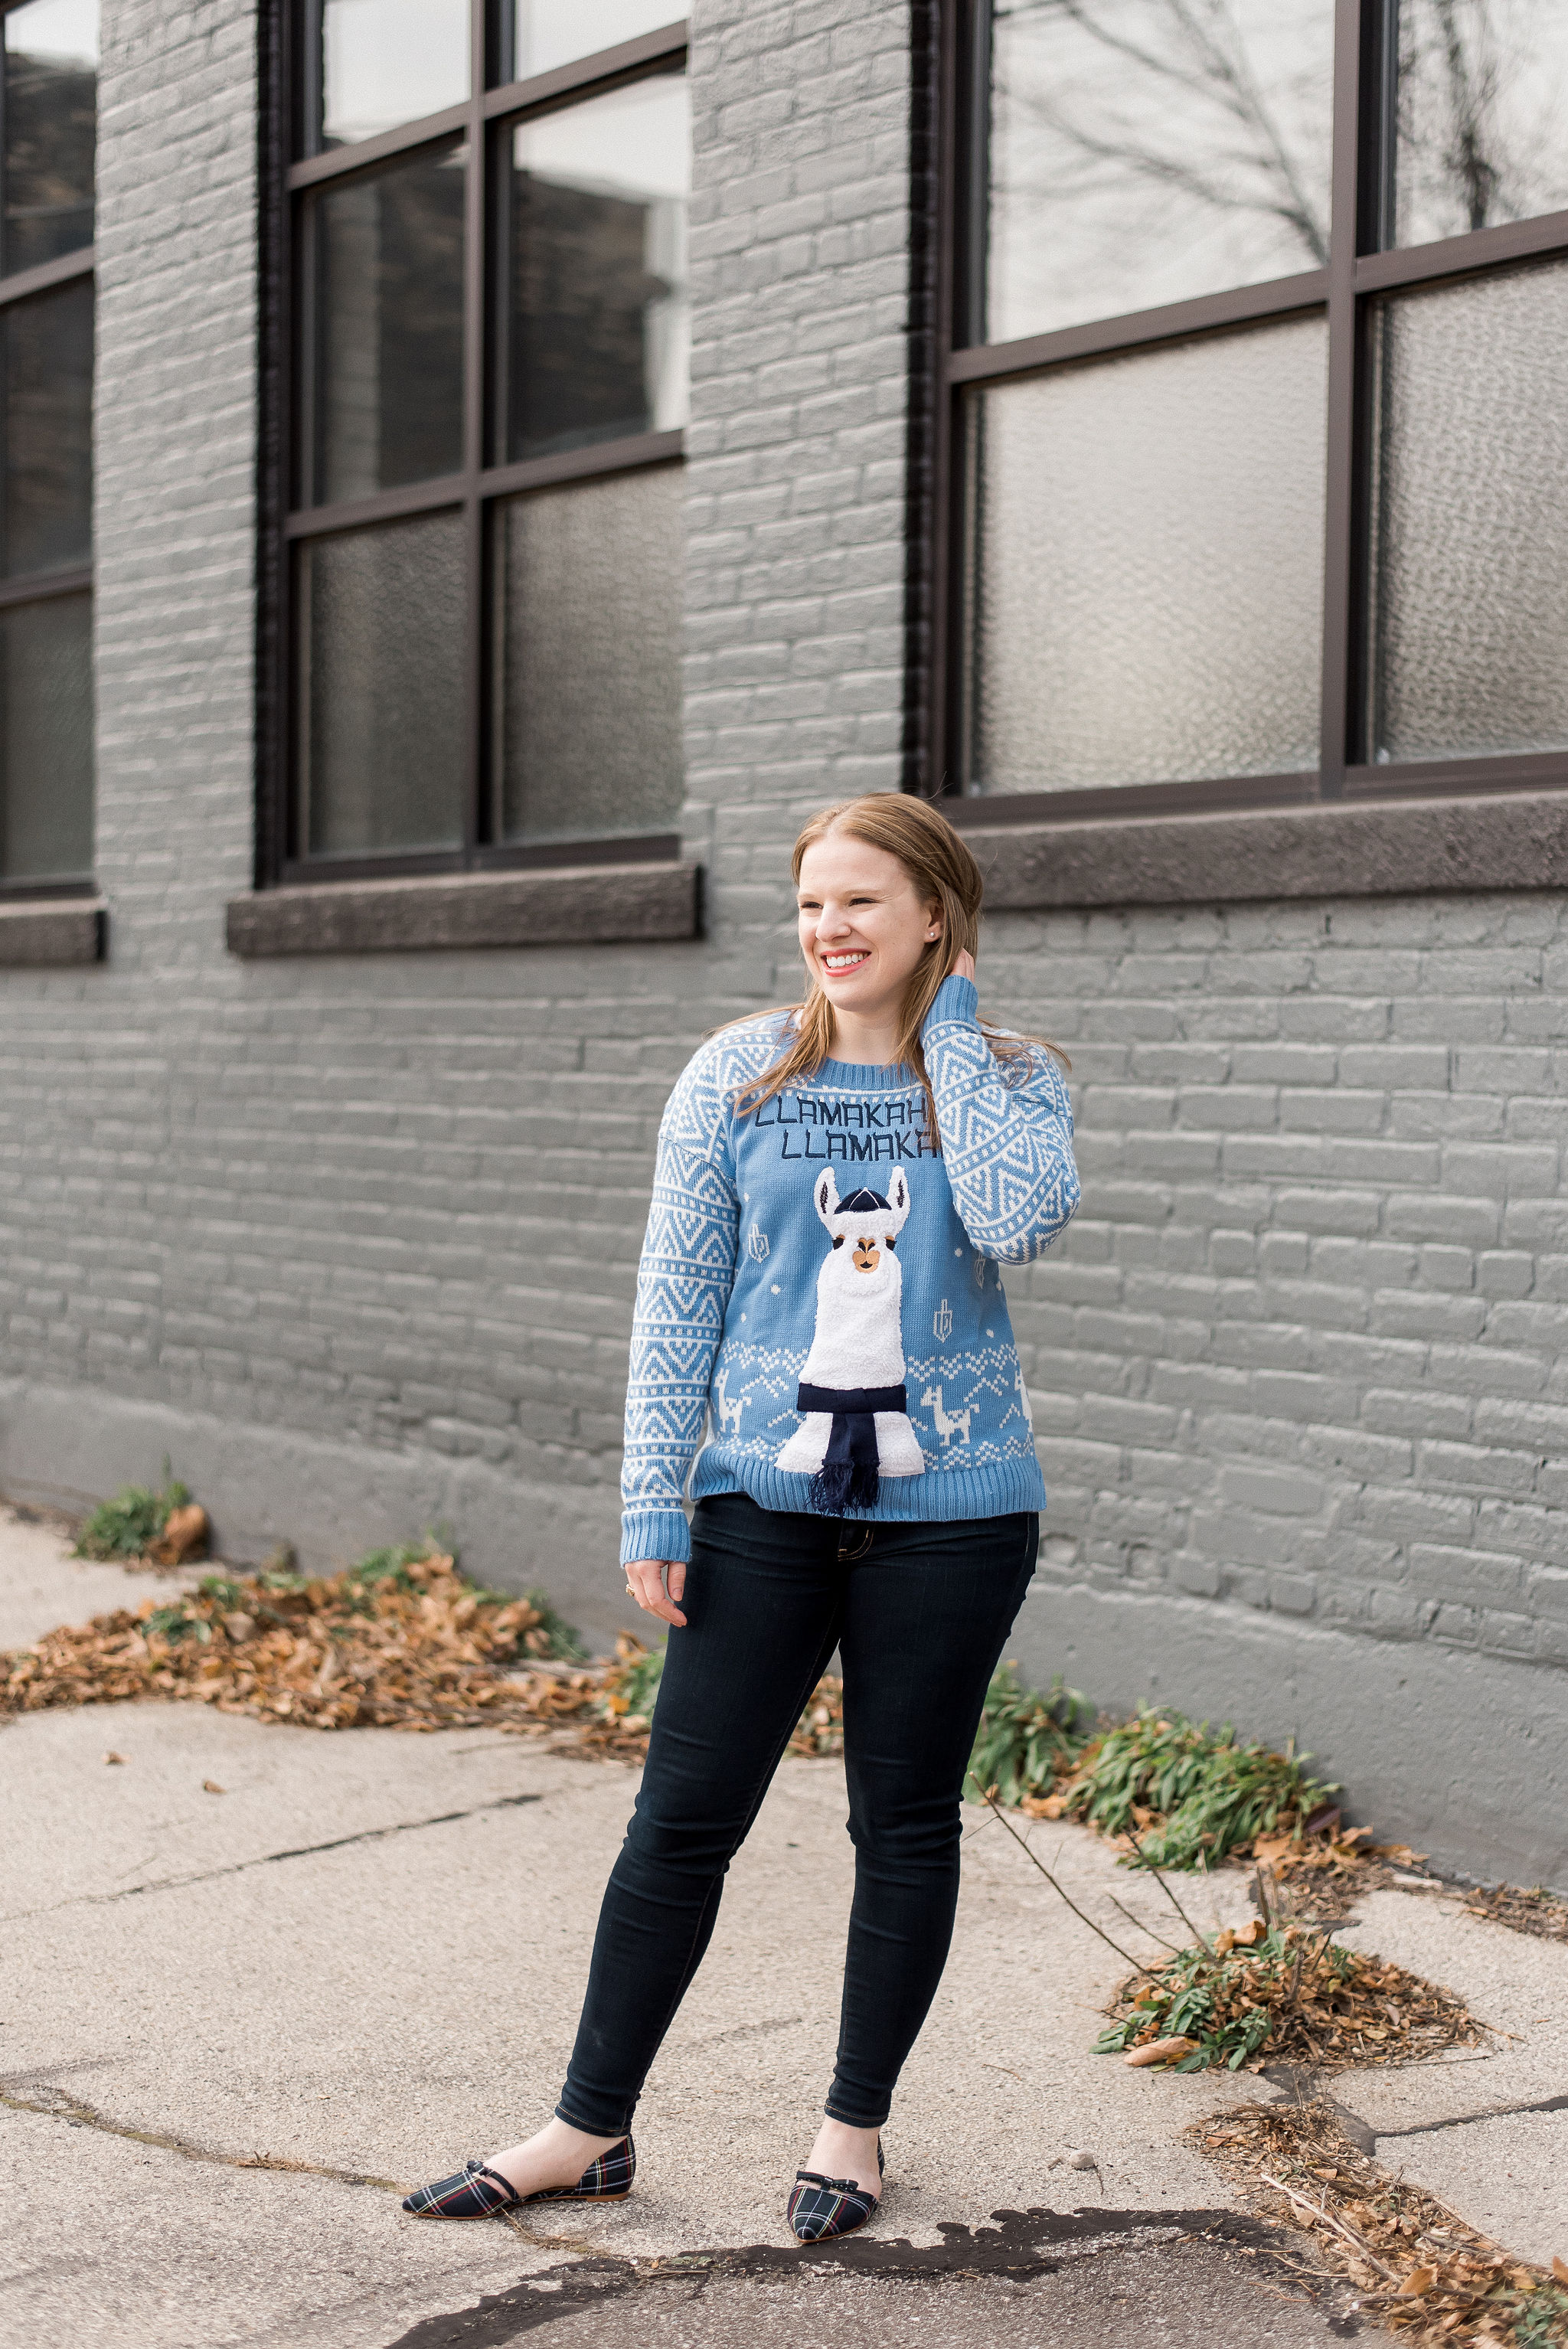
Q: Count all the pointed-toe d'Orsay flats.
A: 2